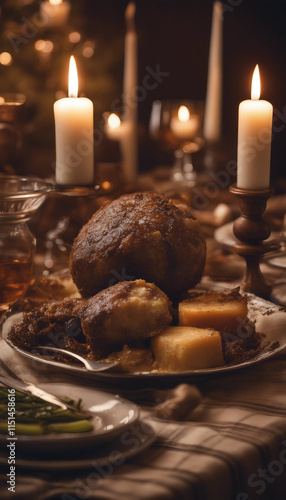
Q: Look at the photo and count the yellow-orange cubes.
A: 2